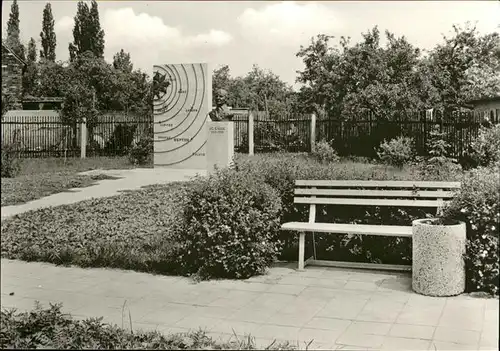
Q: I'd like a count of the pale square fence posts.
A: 3